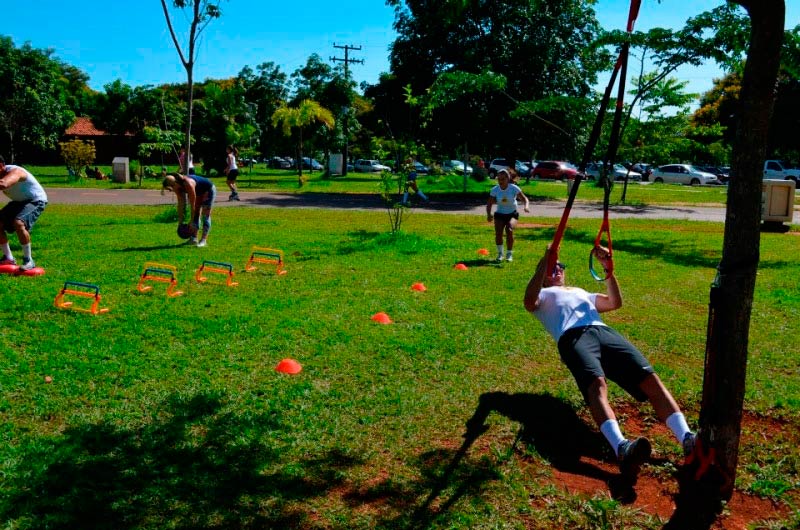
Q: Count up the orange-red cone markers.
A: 5